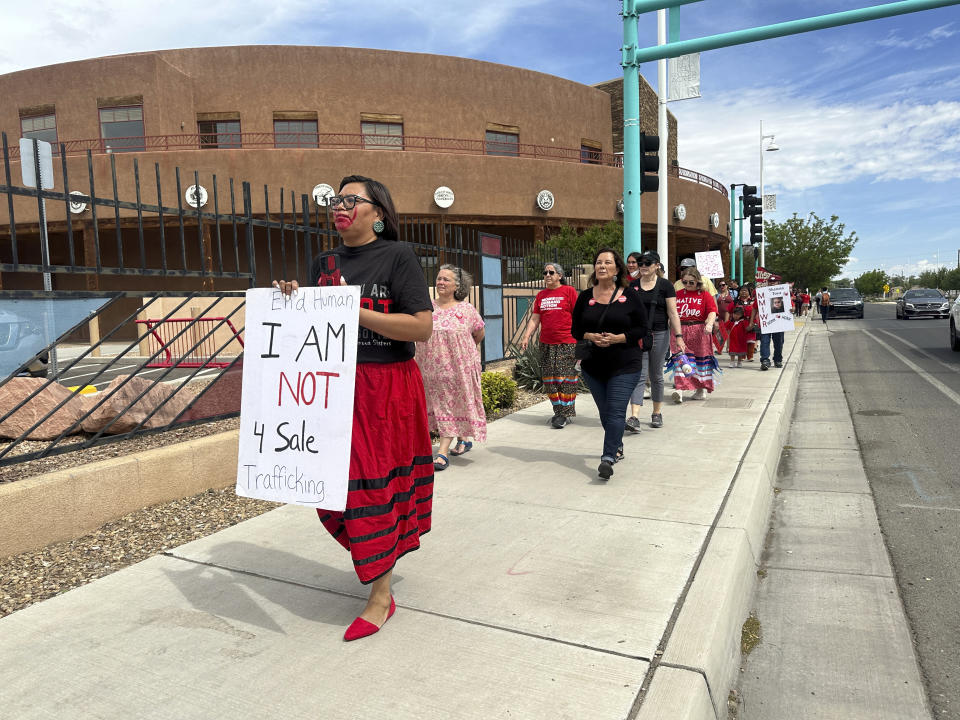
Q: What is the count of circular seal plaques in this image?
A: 8